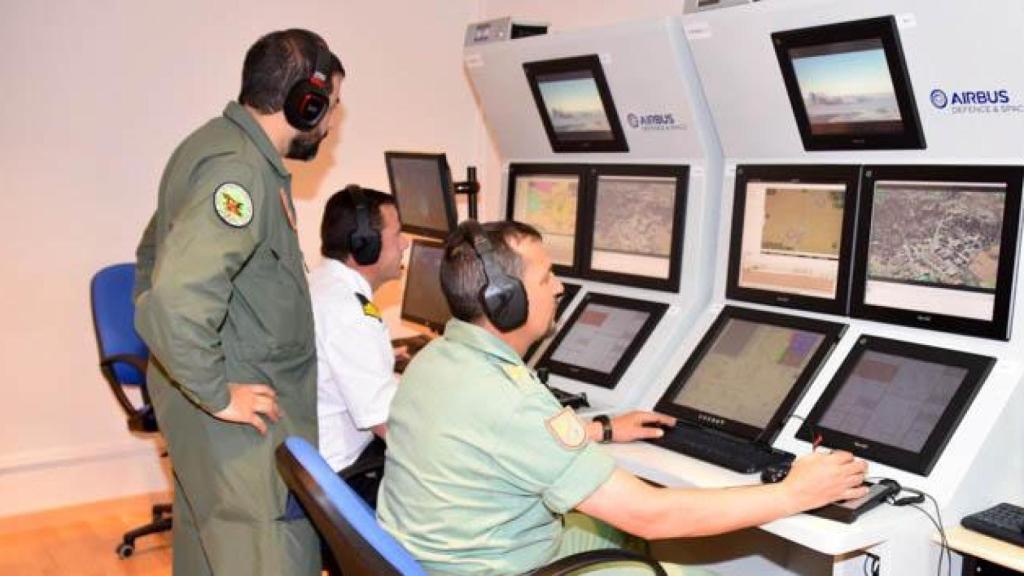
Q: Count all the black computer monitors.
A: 12